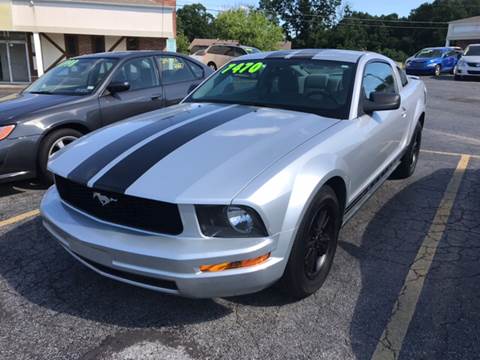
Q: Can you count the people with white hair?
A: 0